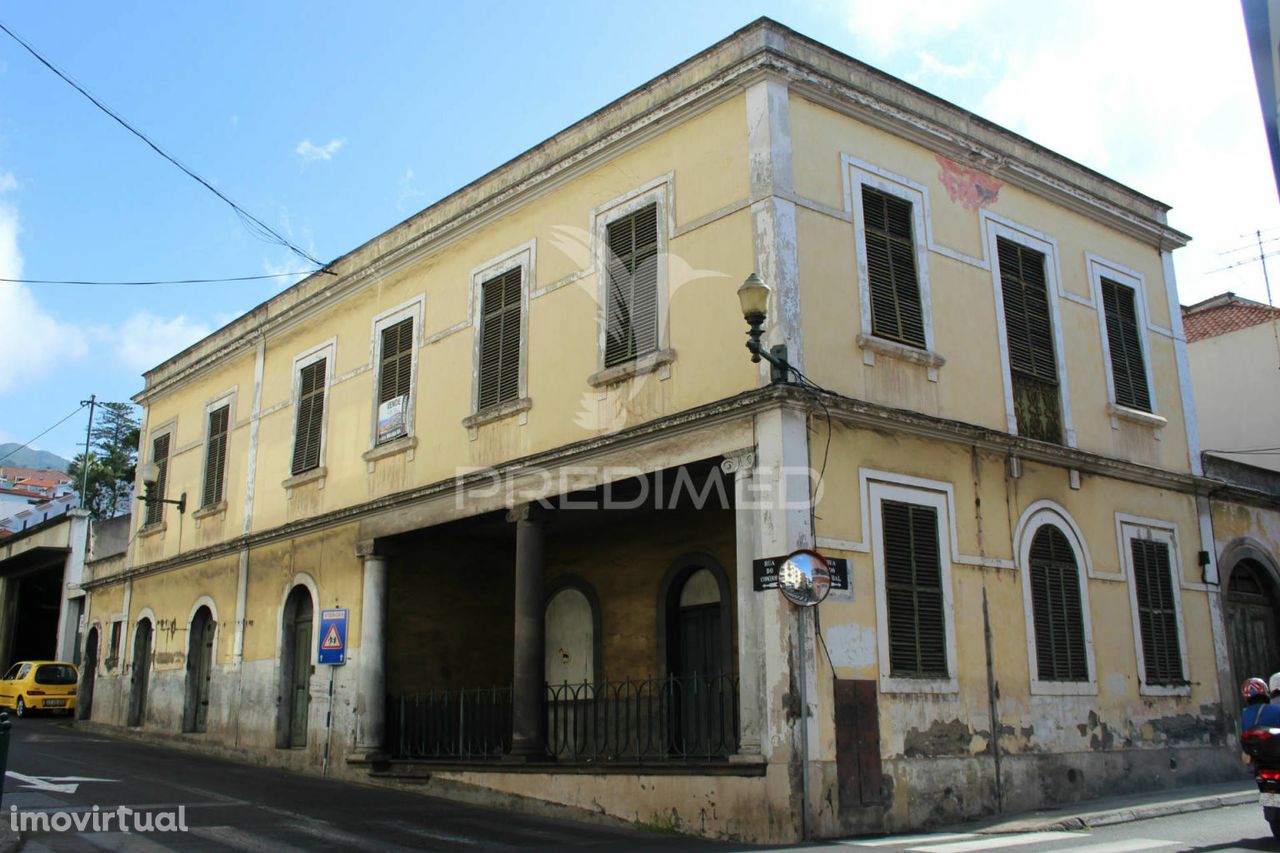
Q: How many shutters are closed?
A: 12